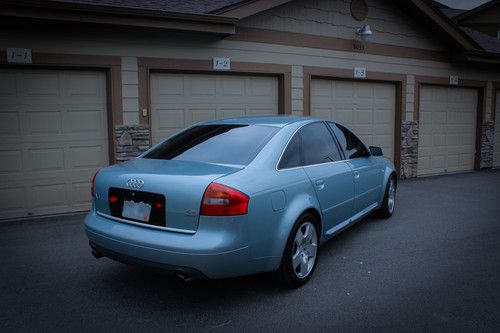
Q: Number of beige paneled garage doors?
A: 4